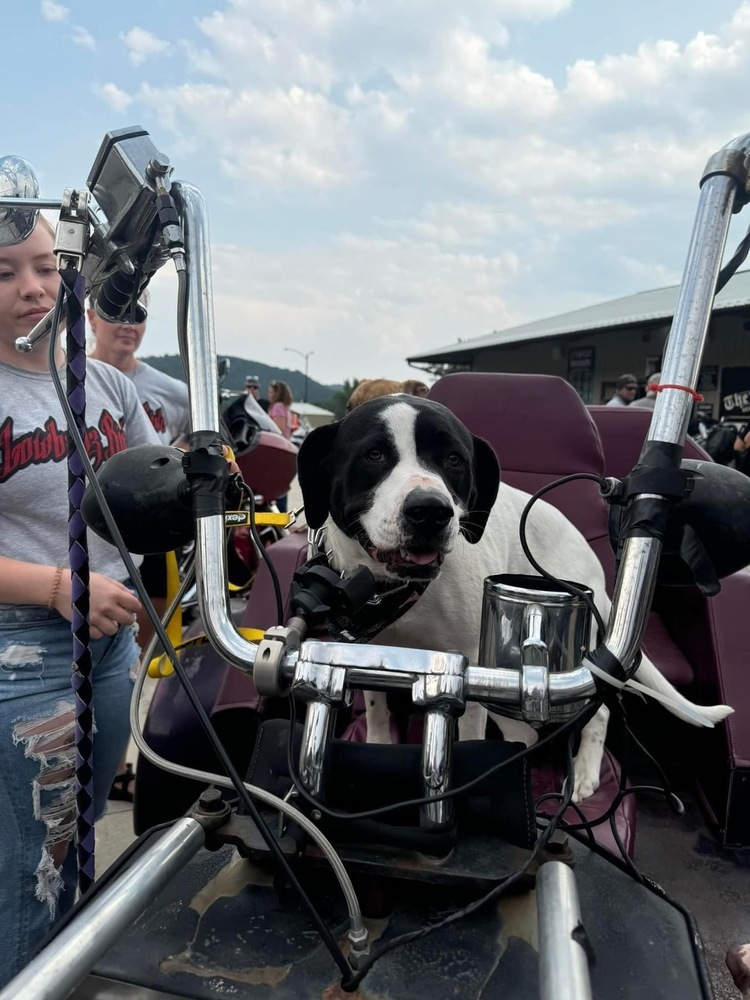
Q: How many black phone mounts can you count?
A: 1